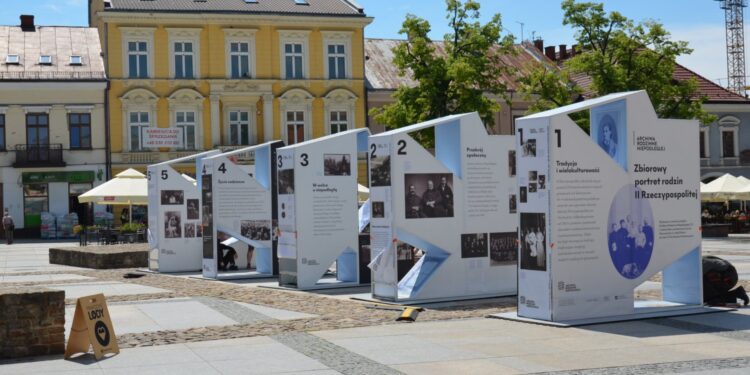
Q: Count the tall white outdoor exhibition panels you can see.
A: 5